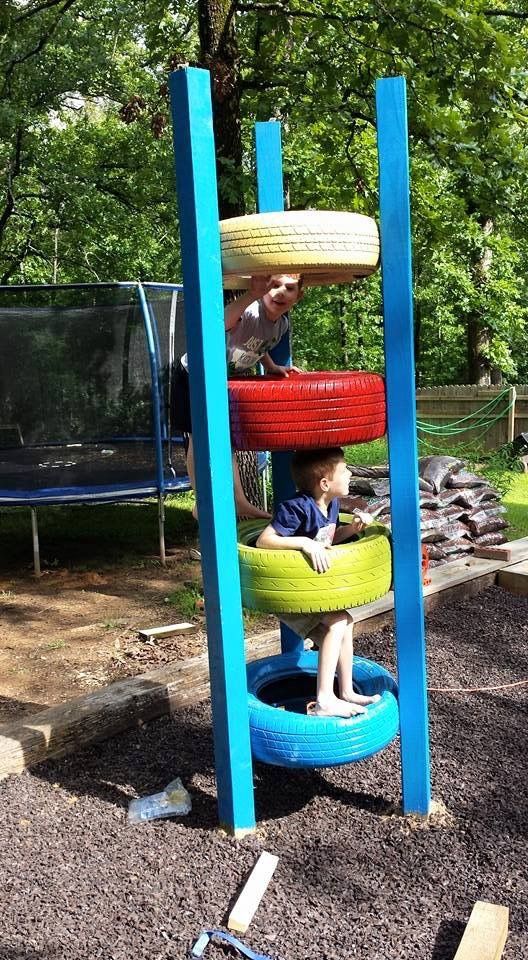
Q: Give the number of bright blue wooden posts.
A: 3